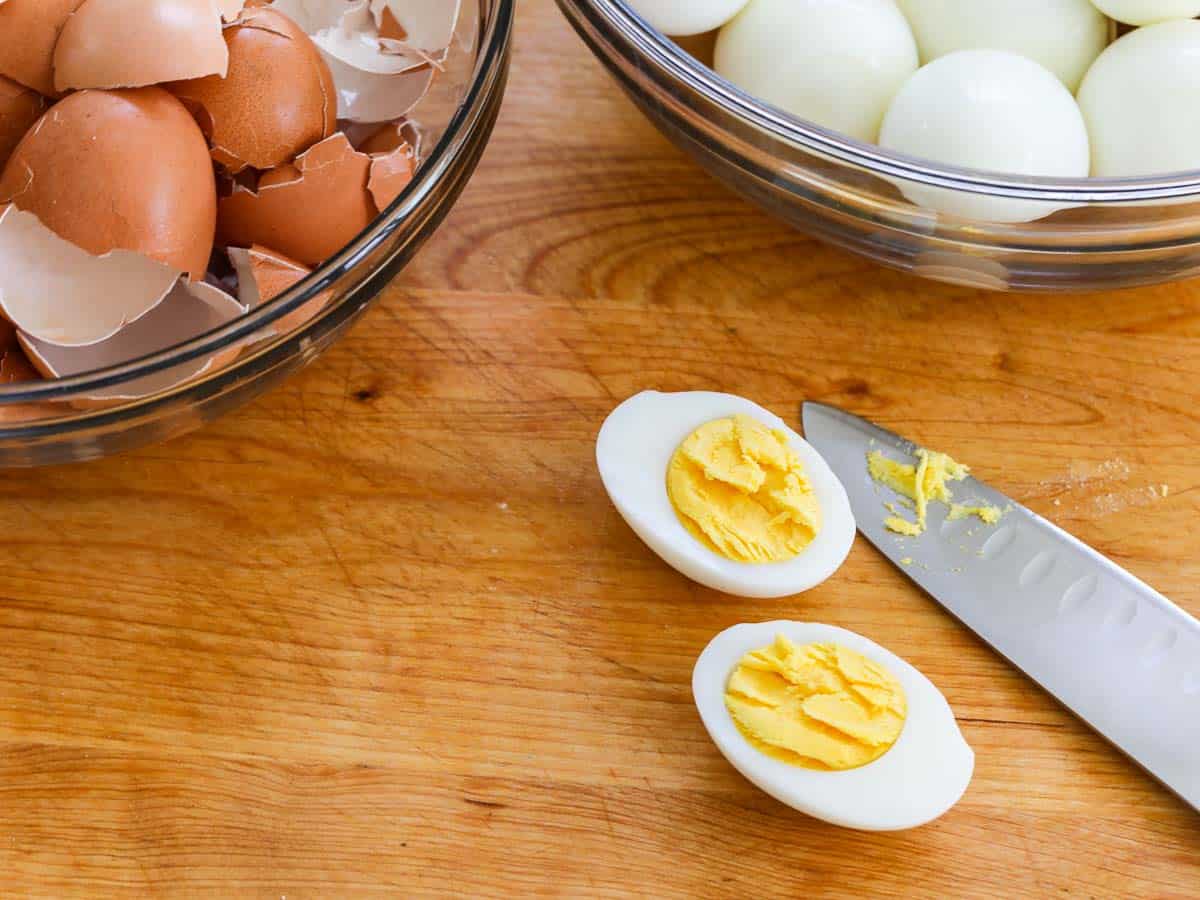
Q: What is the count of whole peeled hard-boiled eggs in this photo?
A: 6